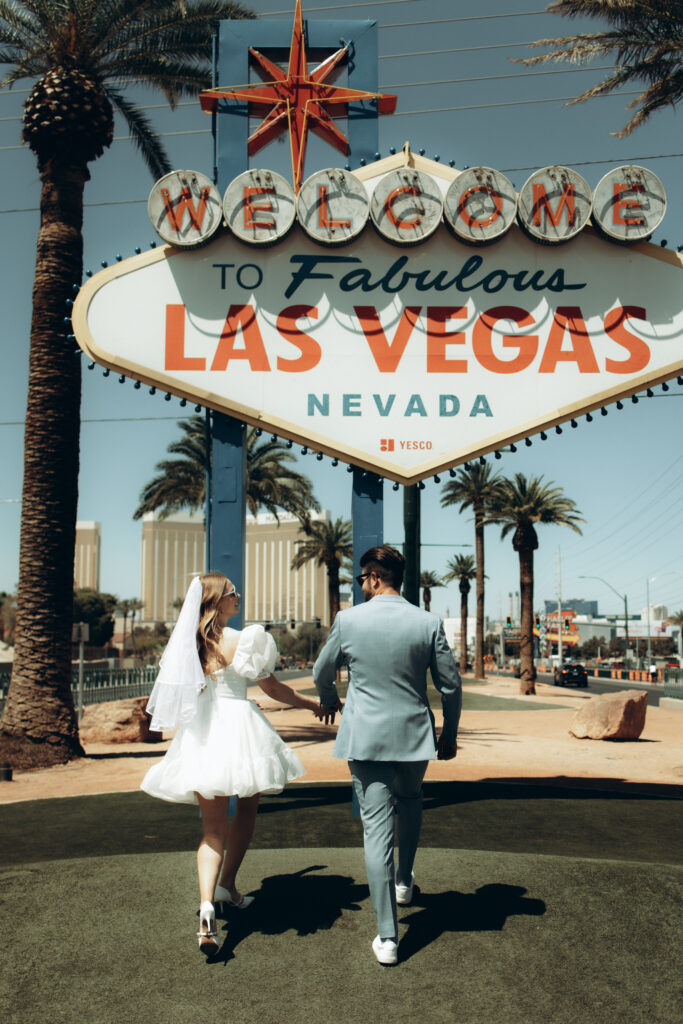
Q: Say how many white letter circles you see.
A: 7